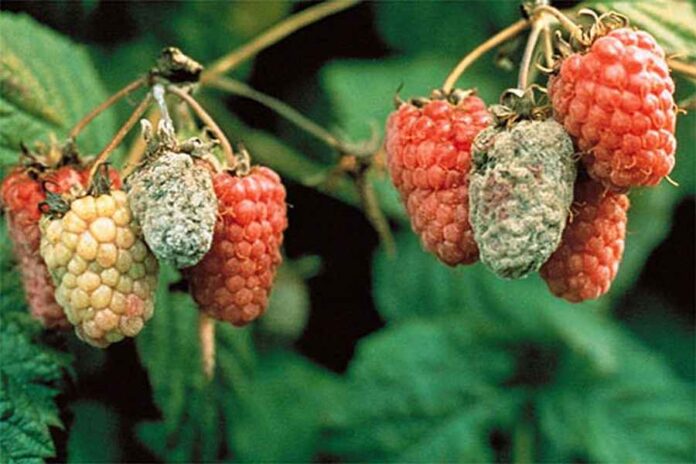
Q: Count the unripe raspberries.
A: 1